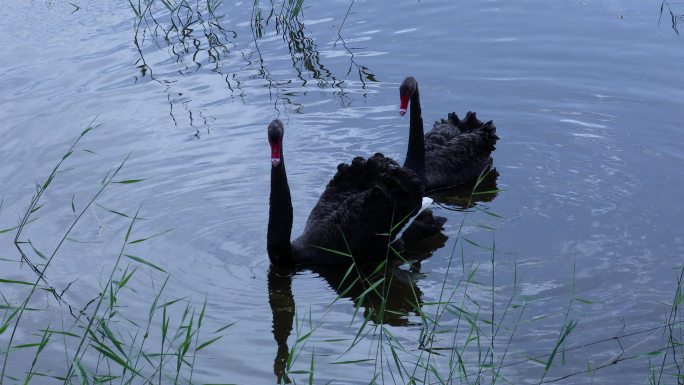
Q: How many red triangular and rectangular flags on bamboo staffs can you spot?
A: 0